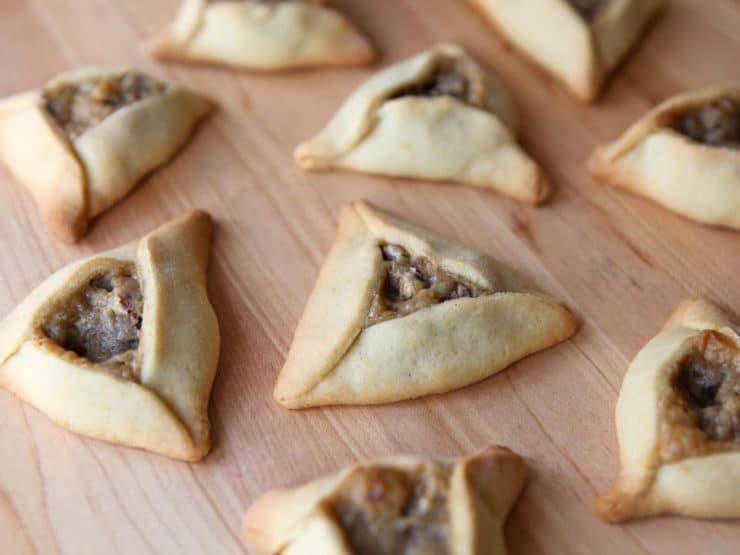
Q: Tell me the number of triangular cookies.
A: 9